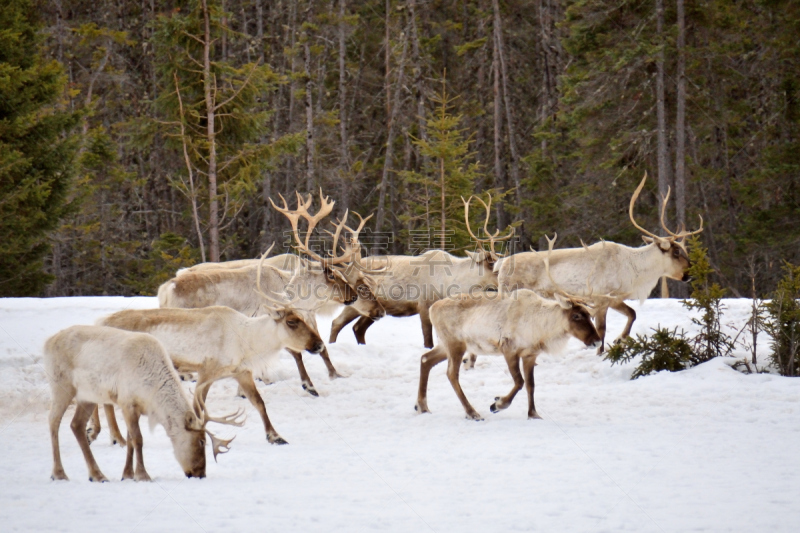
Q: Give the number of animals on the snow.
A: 7